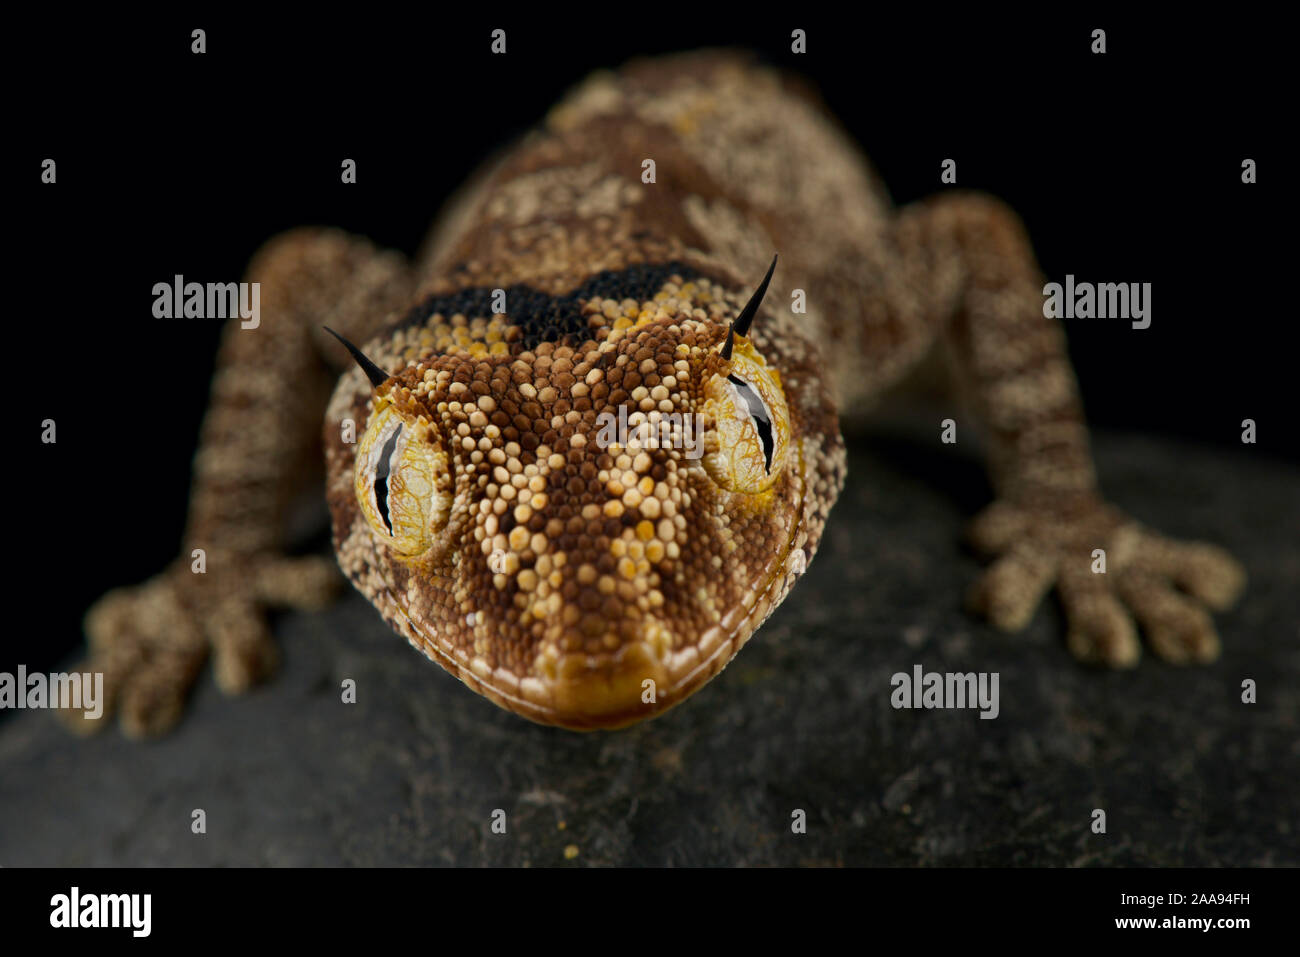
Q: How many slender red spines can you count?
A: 0